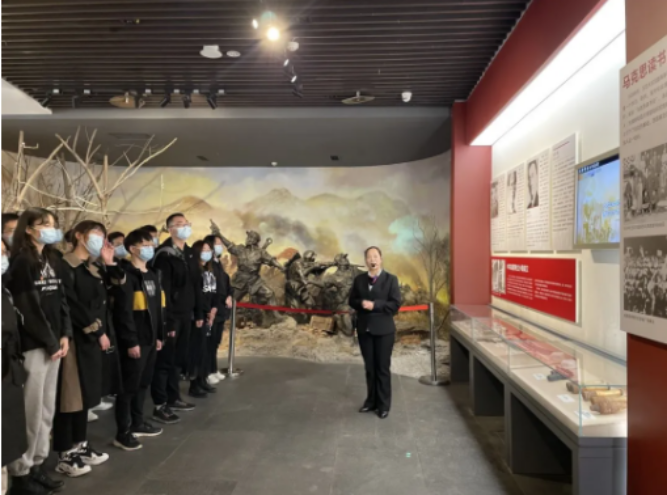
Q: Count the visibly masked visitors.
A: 11